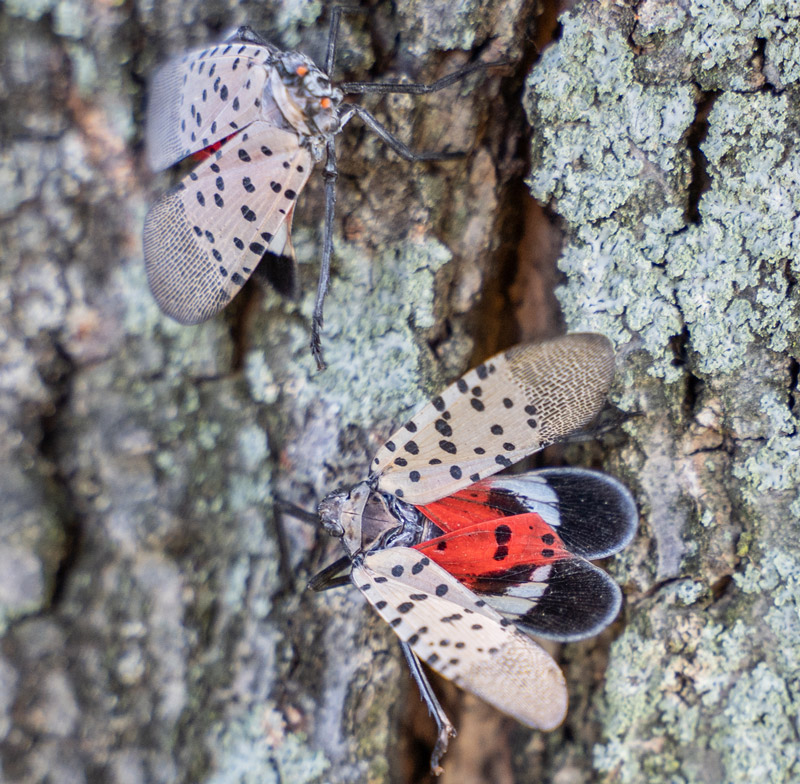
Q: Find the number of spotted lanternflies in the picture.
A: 2